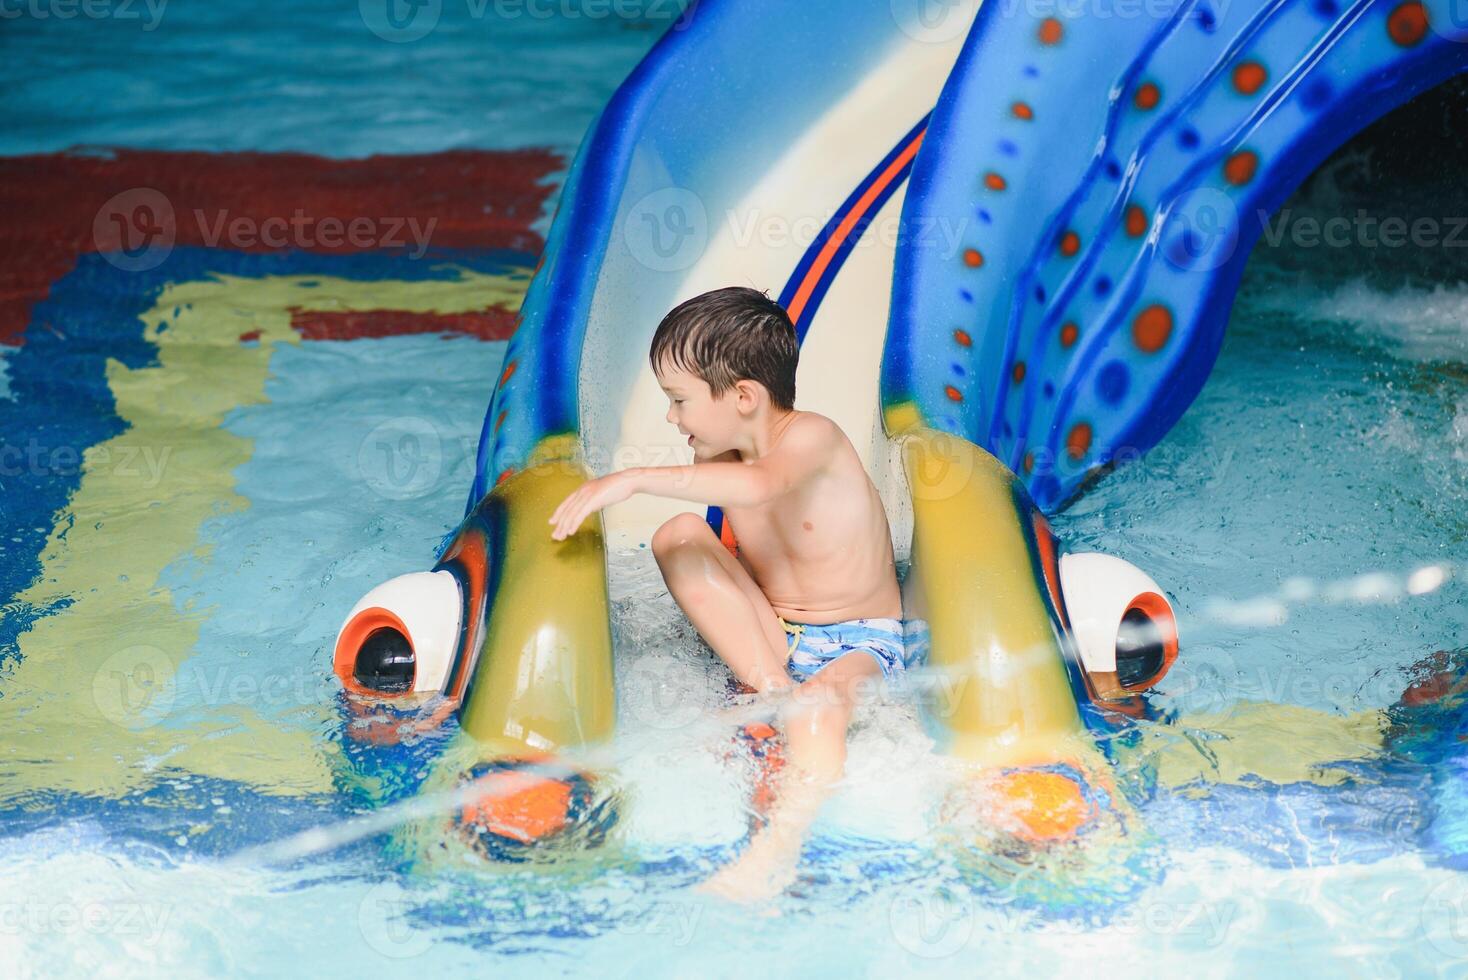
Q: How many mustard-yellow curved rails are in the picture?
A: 2